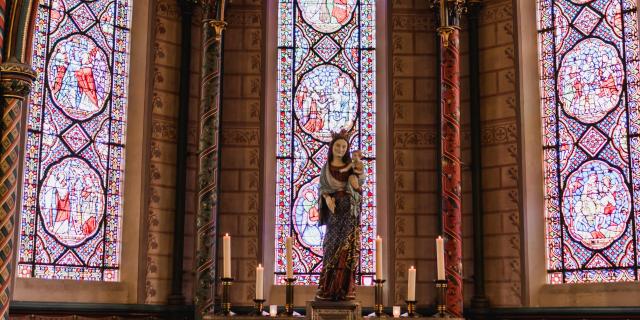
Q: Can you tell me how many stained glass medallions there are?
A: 7